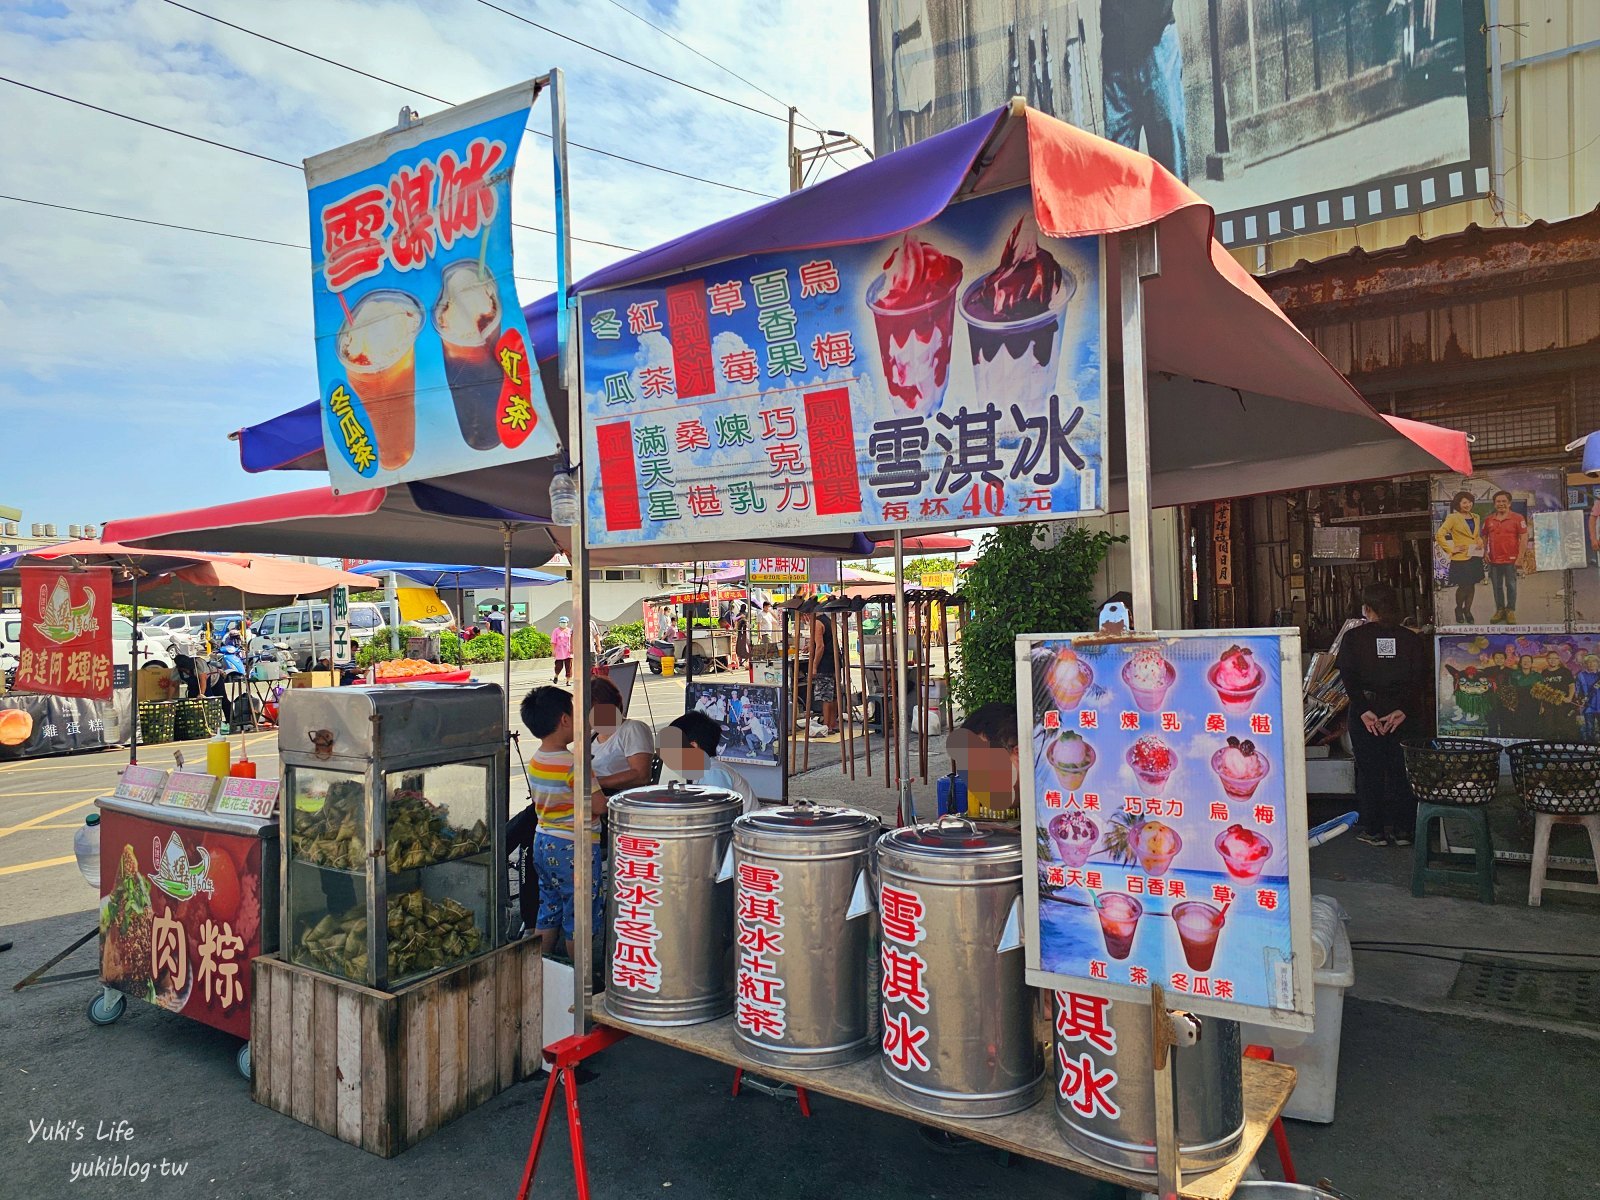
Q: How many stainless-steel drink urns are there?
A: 4